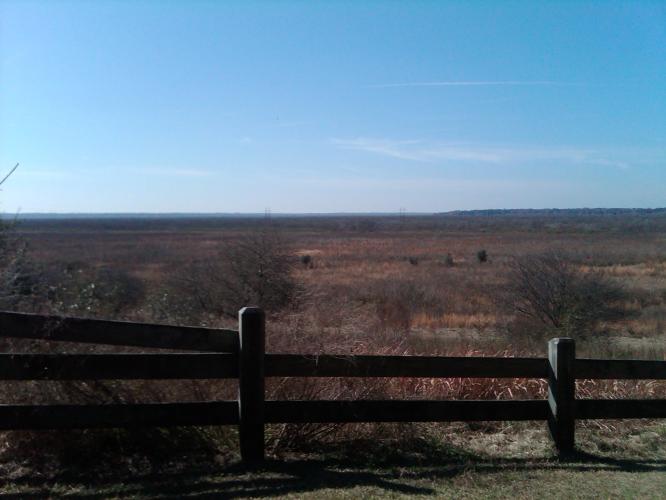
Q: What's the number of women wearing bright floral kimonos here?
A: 0